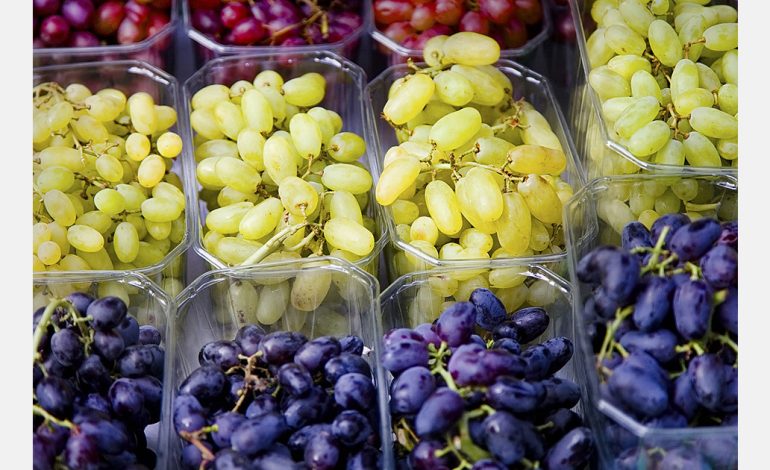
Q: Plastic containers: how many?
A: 11